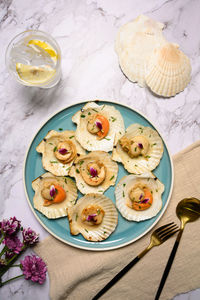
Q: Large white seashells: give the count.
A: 2